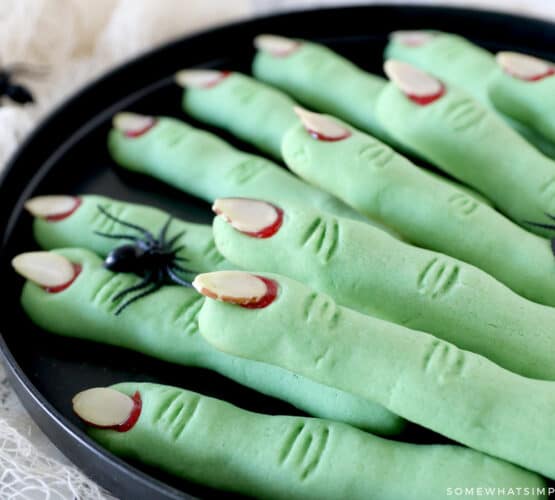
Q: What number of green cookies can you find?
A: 12